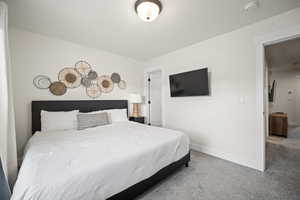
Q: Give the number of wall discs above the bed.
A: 10